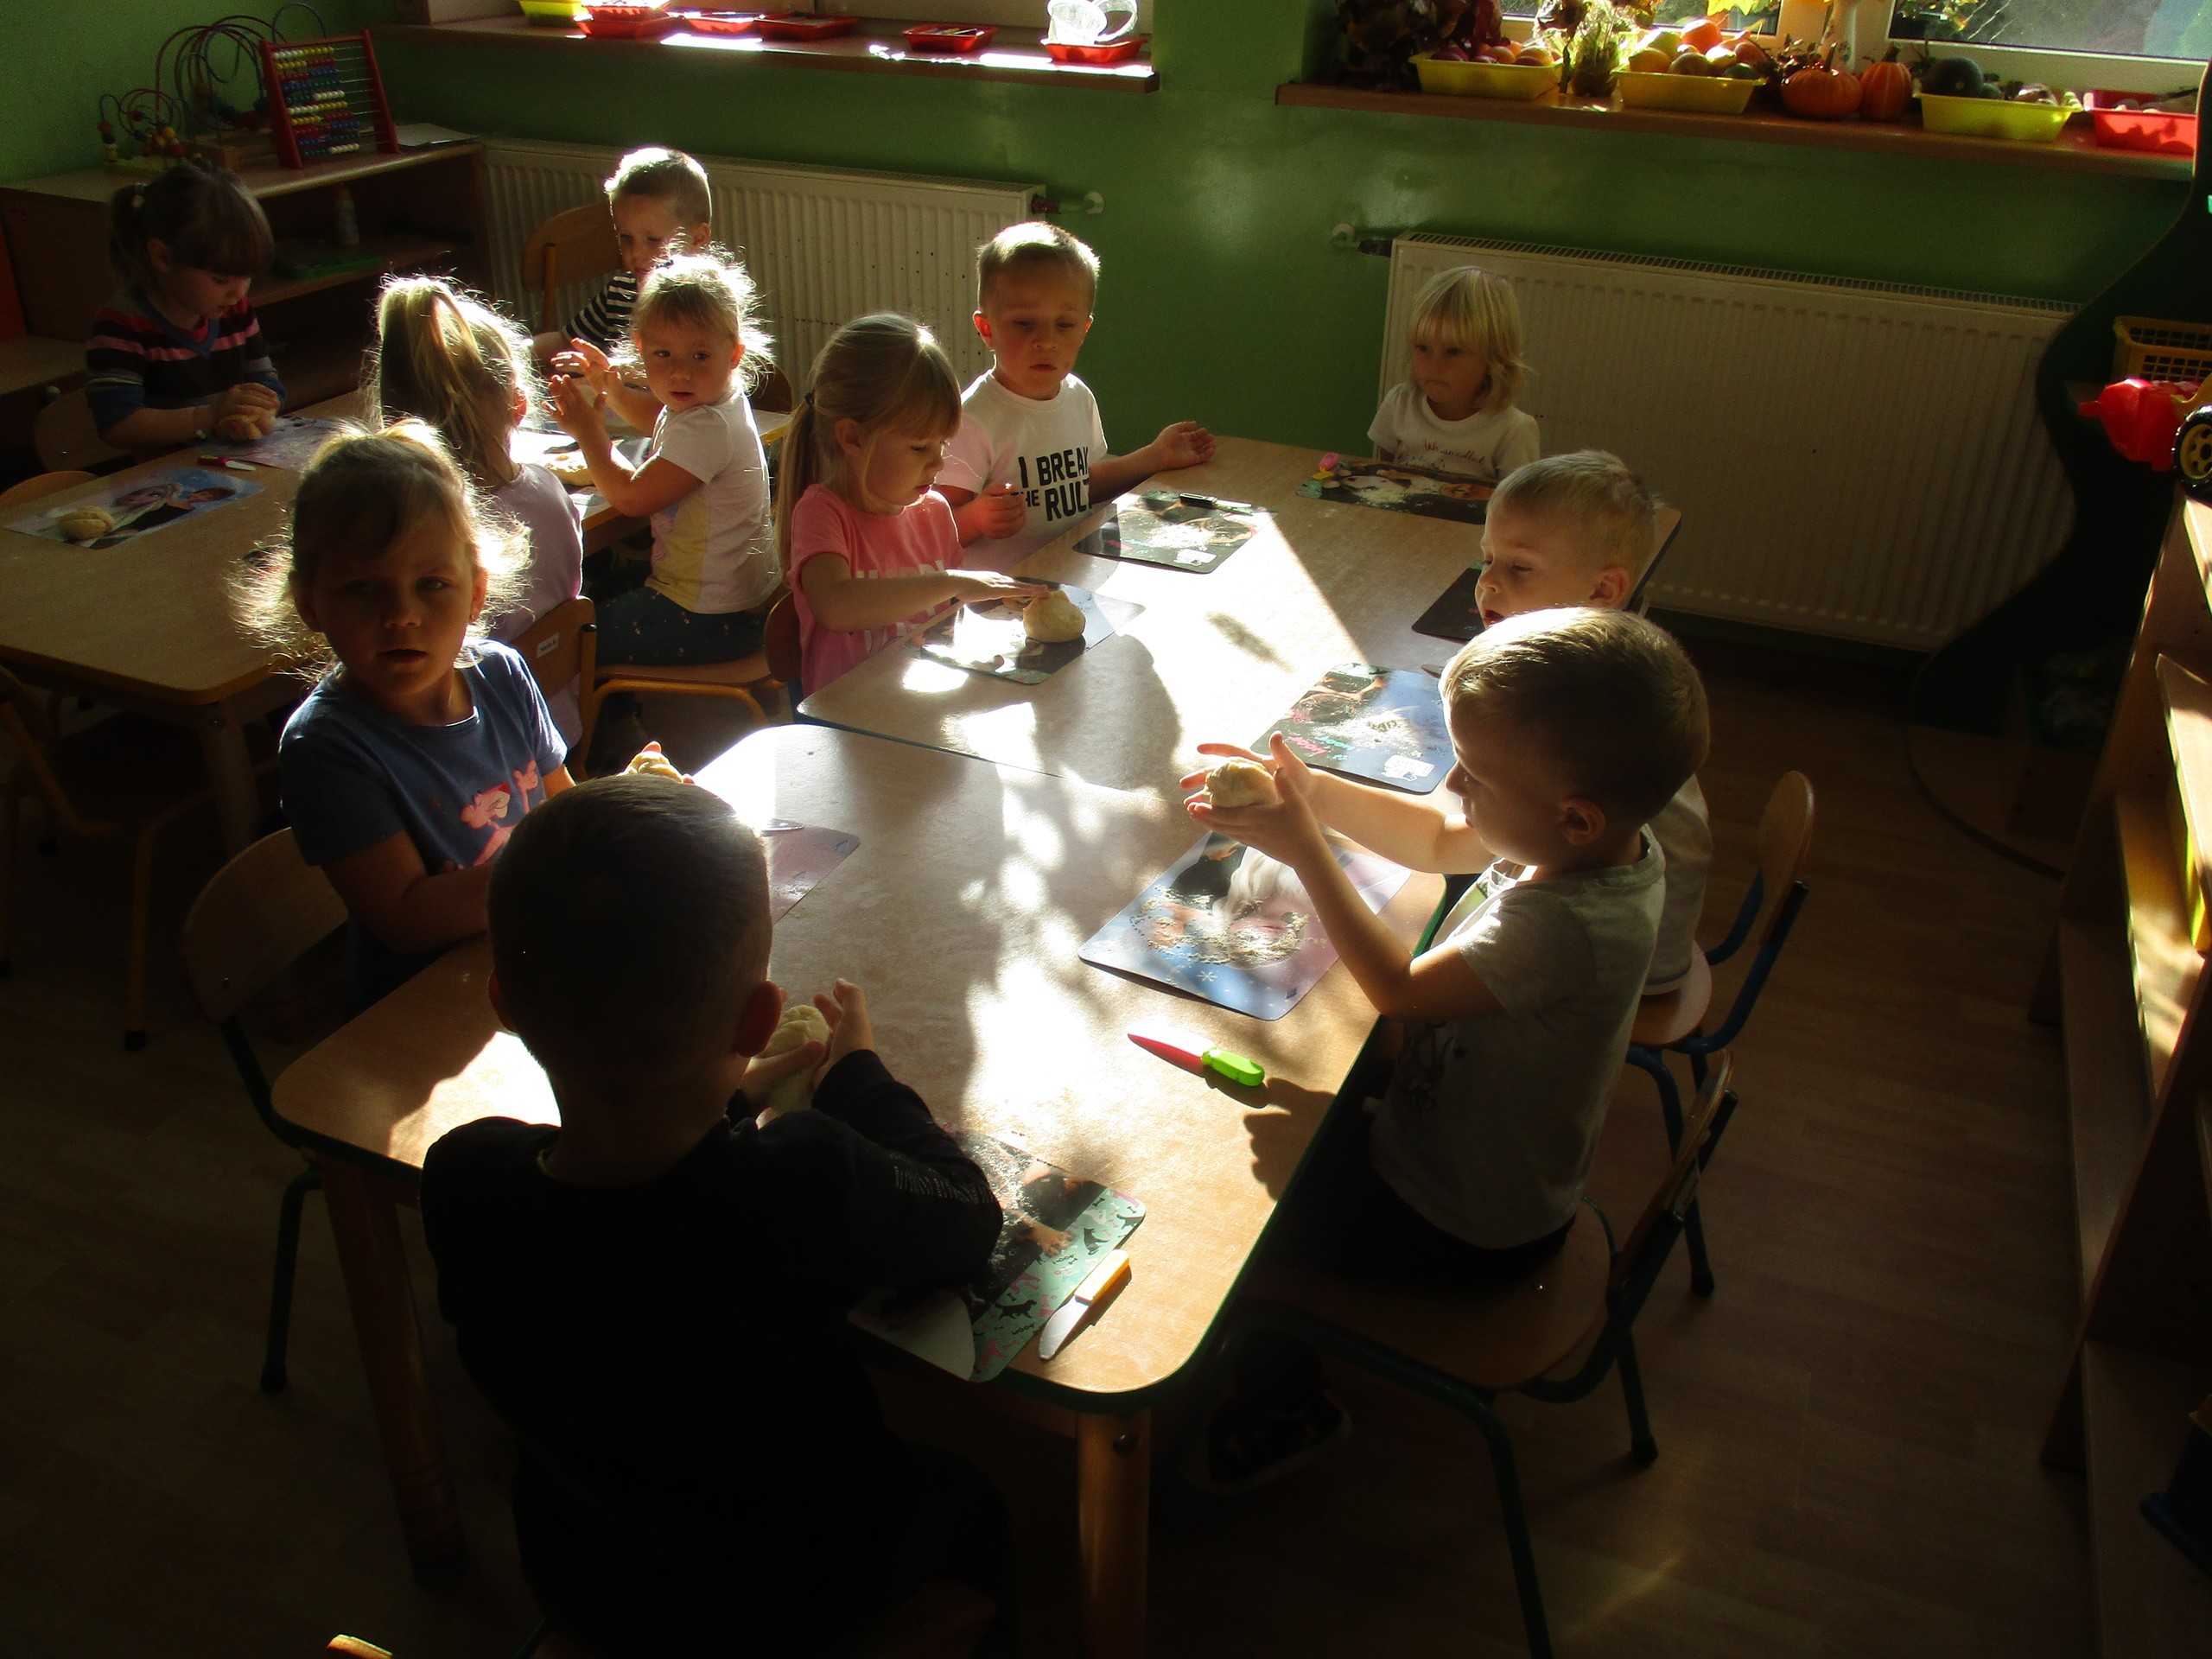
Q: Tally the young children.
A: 11